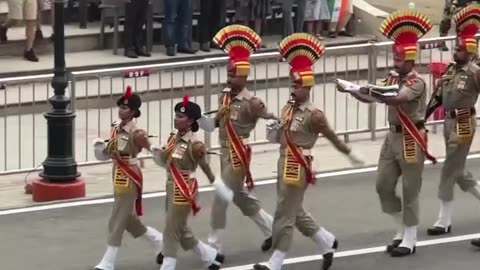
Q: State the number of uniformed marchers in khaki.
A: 6